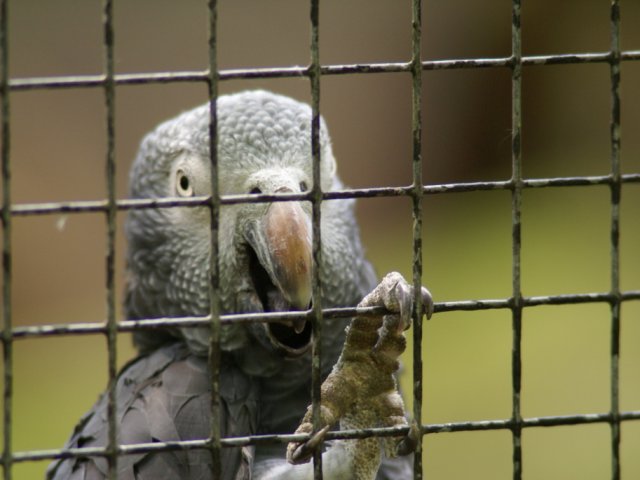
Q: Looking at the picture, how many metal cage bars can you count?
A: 11